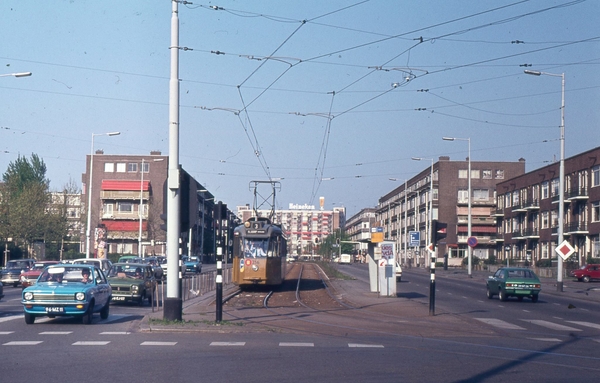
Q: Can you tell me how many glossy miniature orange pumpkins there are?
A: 0